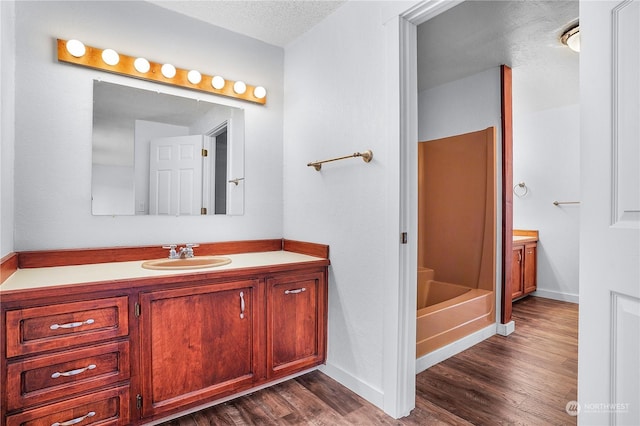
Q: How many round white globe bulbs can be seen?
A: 8